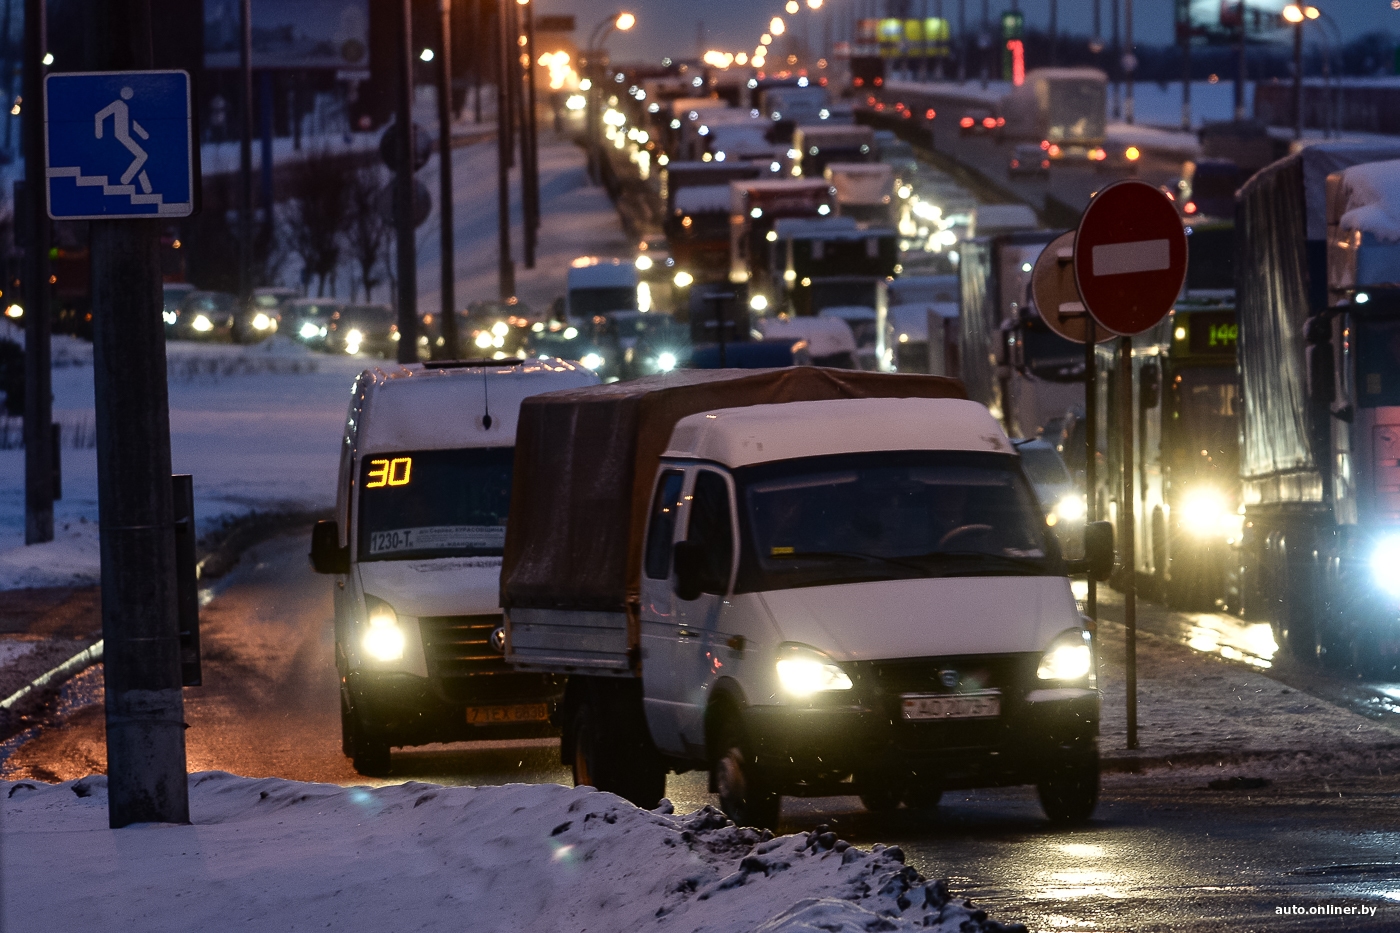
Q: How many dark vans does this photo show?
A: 0